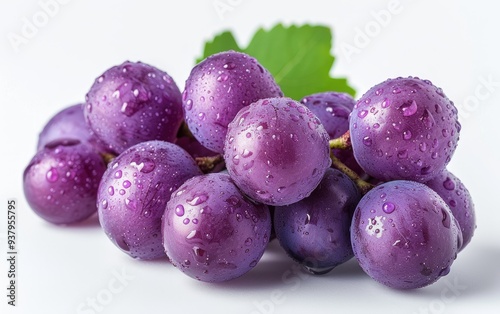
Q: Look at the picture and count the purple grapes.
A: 12